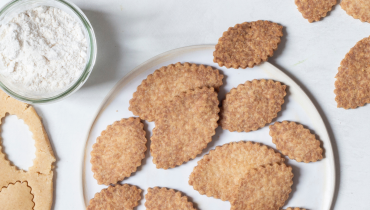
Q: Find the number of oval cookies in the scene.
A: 14